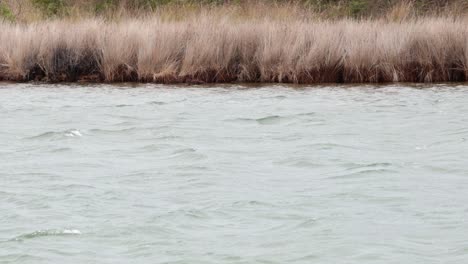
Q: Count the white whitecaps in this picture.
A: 2